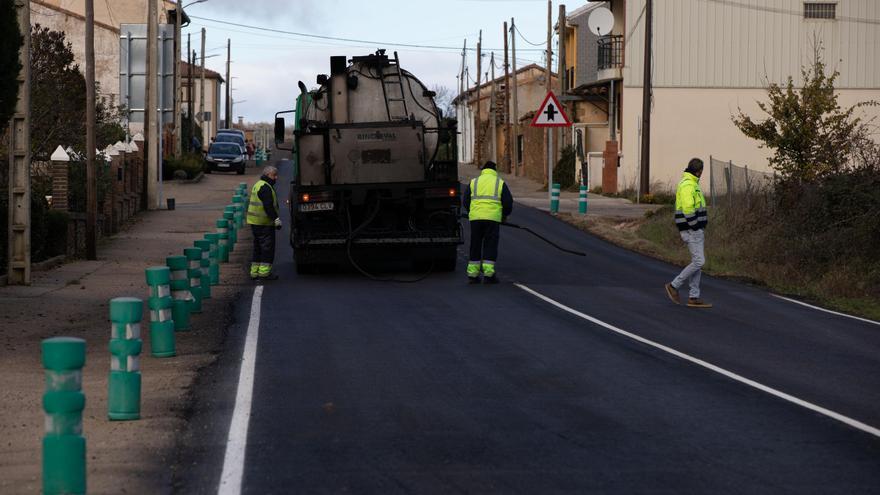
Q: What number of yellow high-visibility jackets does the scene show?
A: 3